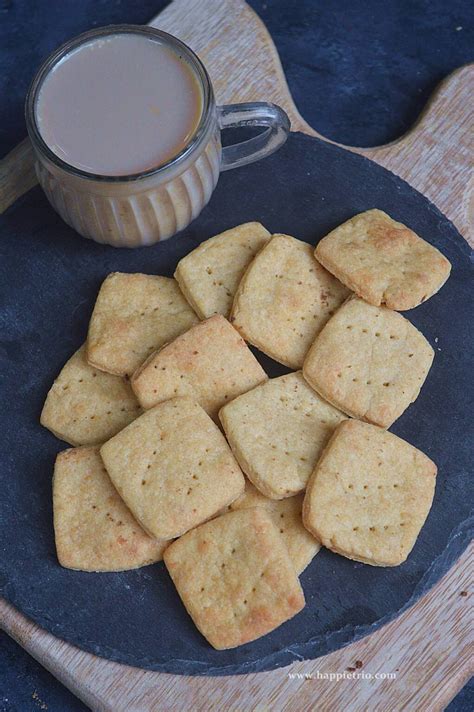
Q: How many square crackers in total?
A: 13